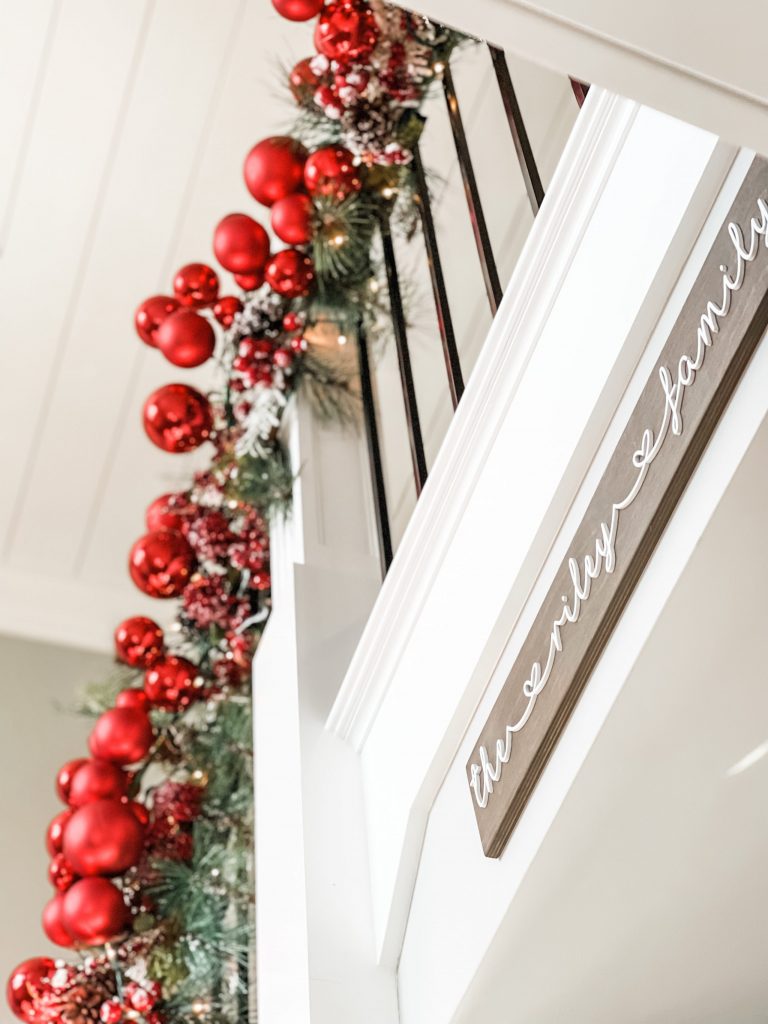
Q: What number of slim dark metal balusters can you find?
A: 6